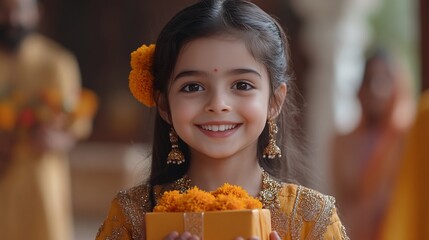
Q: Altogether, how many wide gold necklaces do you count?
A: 1